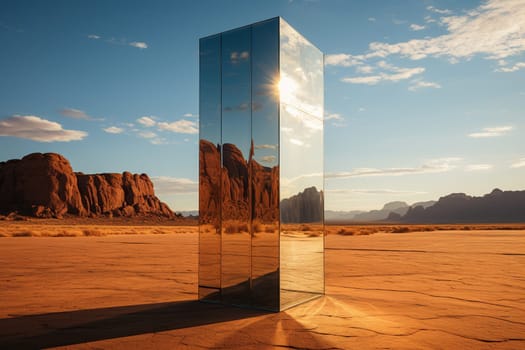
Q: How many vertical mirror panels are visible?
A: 4